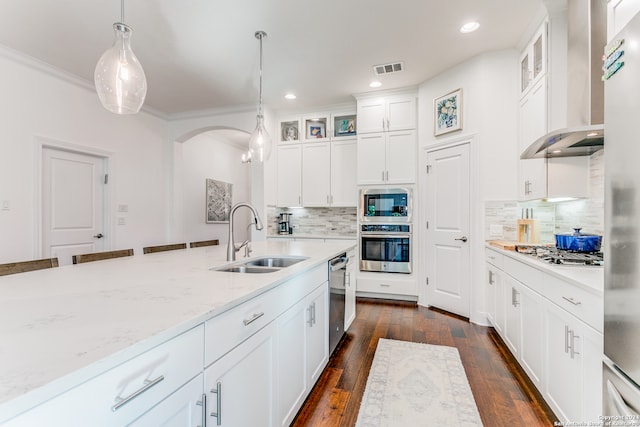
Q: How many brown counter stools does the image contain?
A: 4